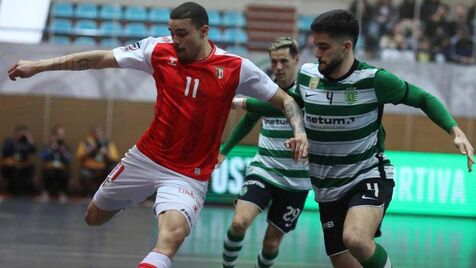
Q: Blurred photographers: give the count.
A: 3